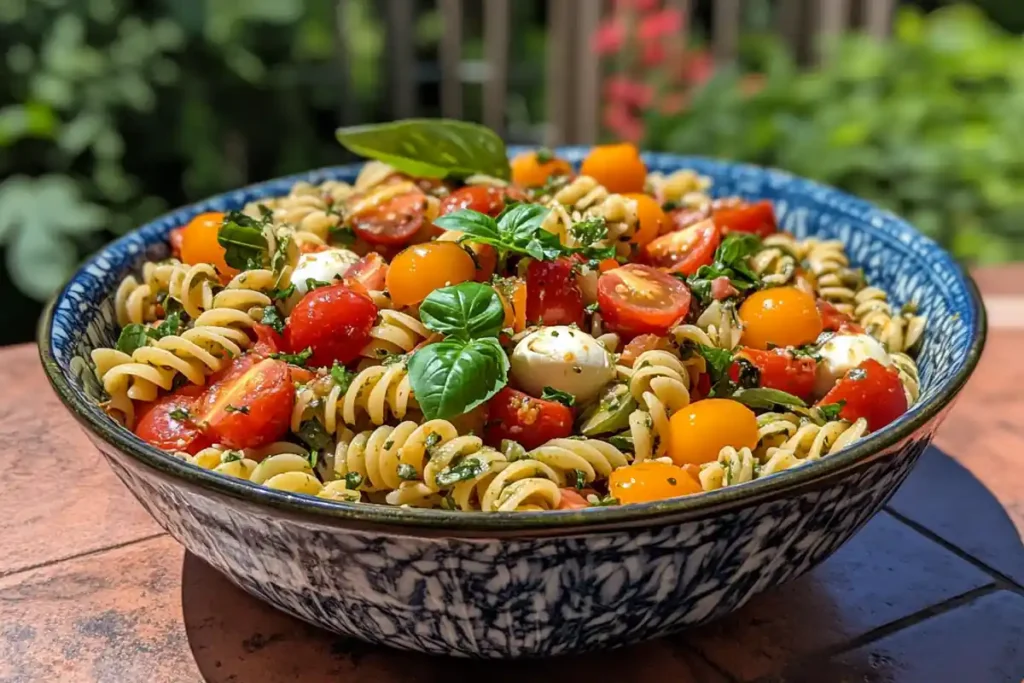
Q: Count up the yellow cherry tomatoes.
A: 8